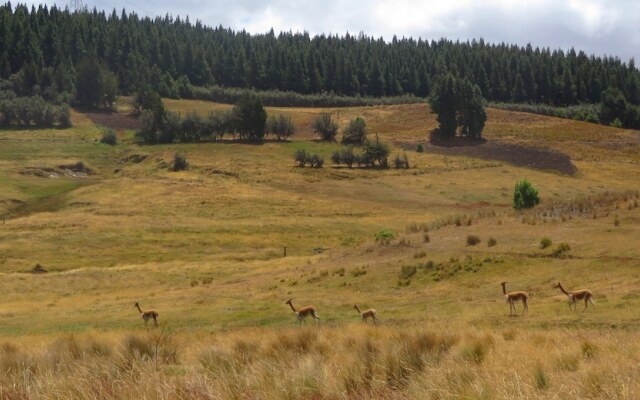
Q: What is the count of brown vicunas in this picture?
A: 5